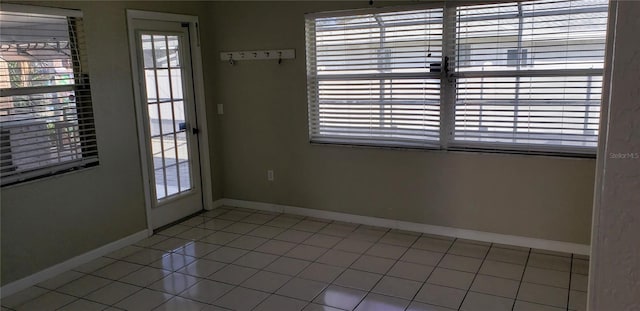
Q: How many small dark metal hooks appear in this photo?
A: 5